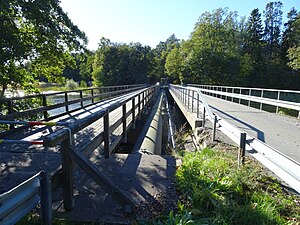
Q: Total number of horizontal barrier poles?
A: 2